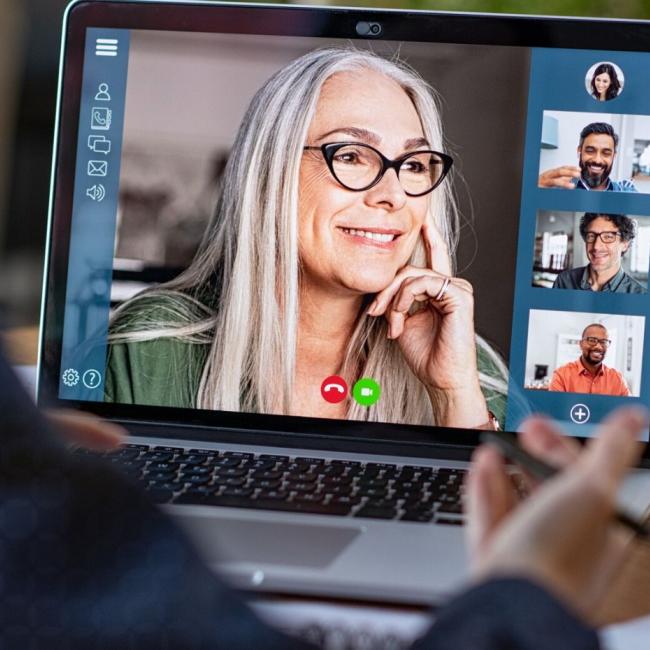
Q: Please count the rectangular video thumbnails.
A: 3